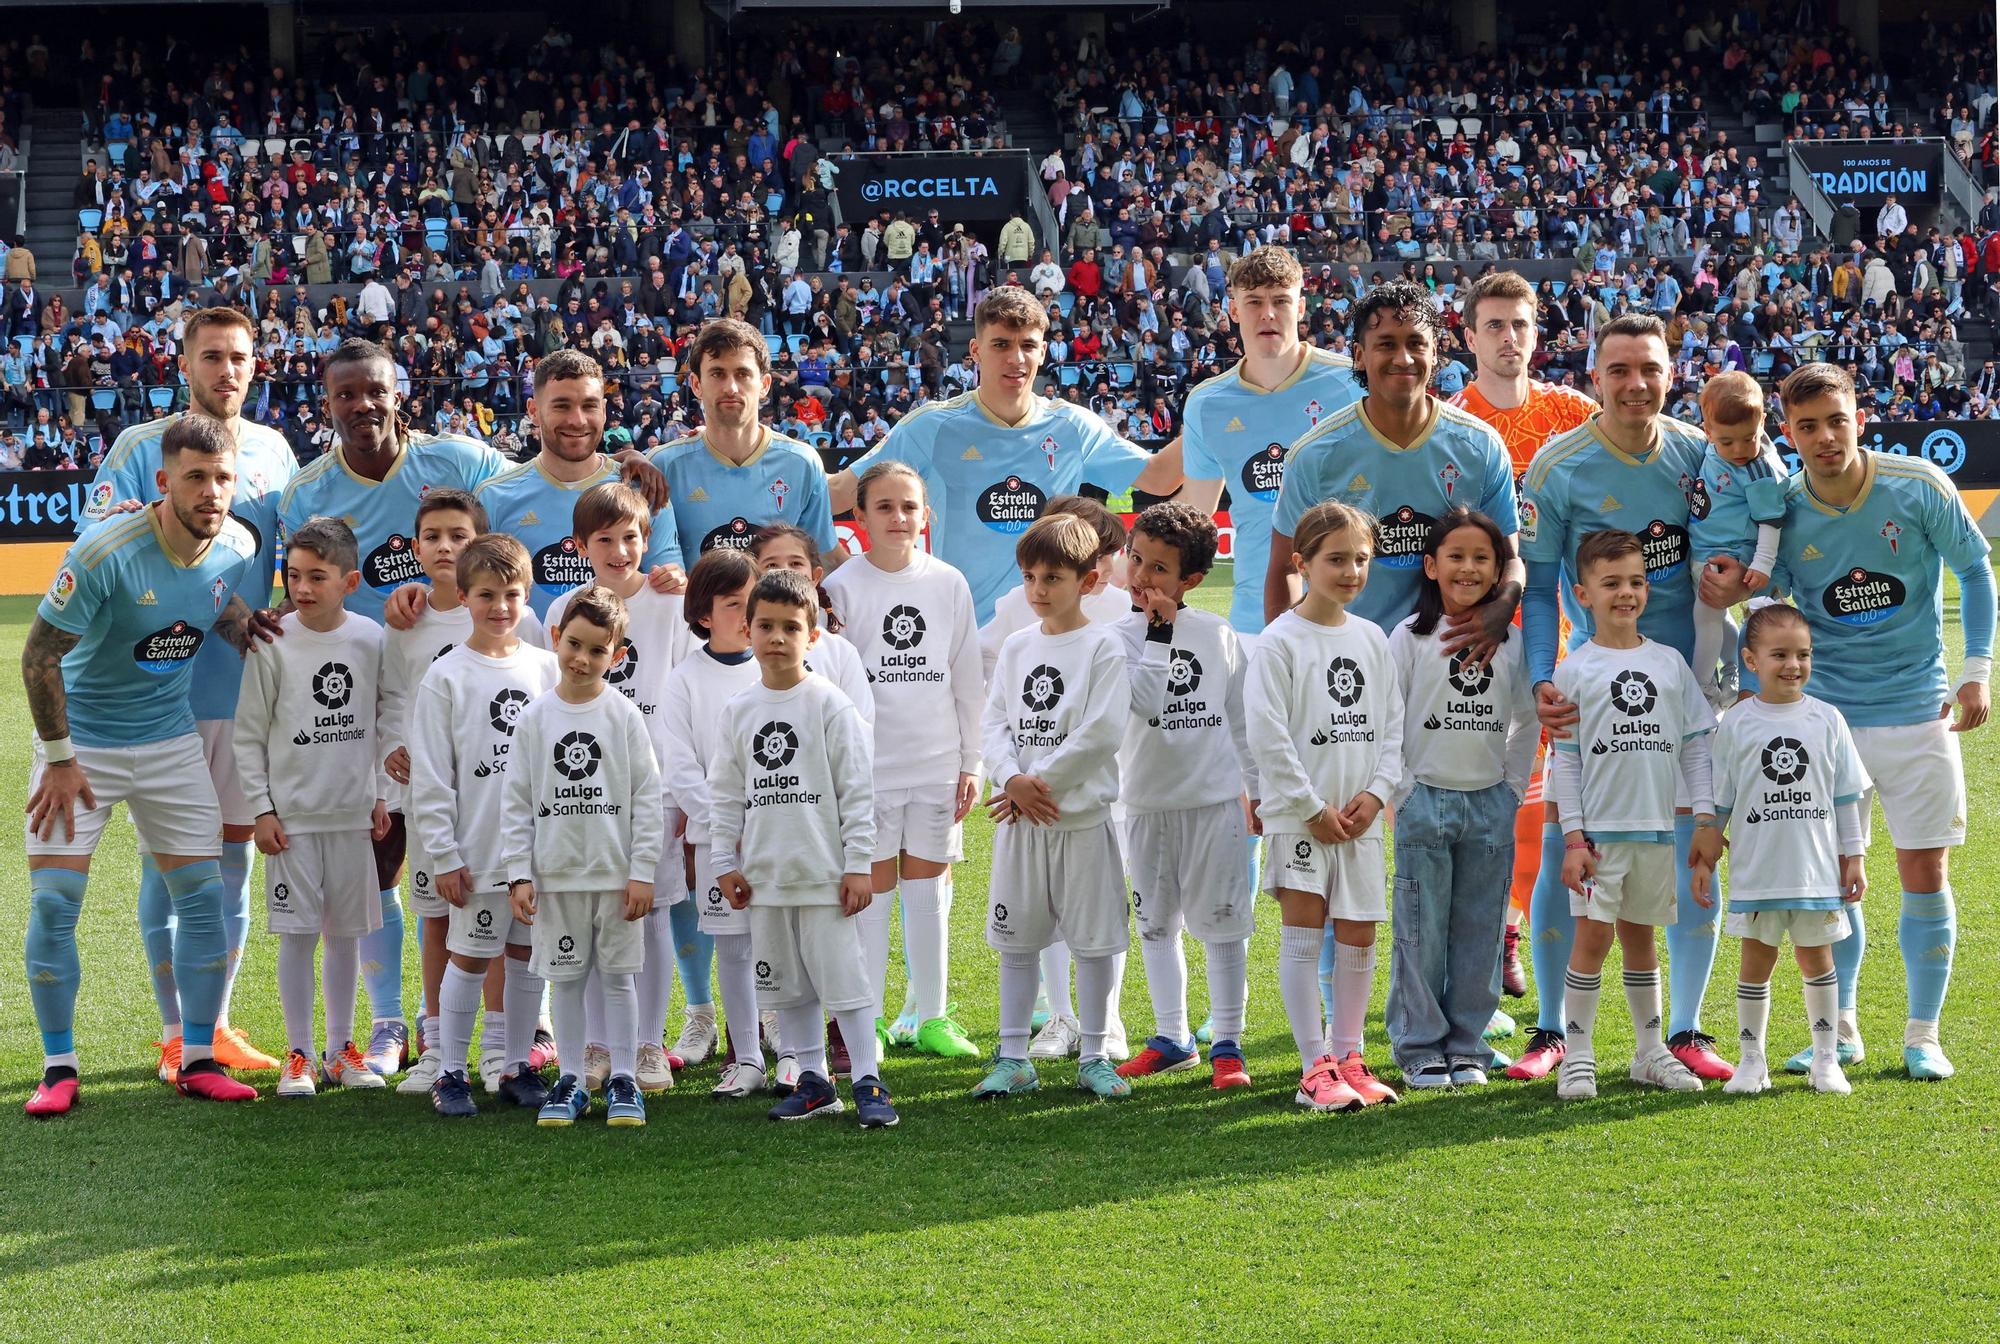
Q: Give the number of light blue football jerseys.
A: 11